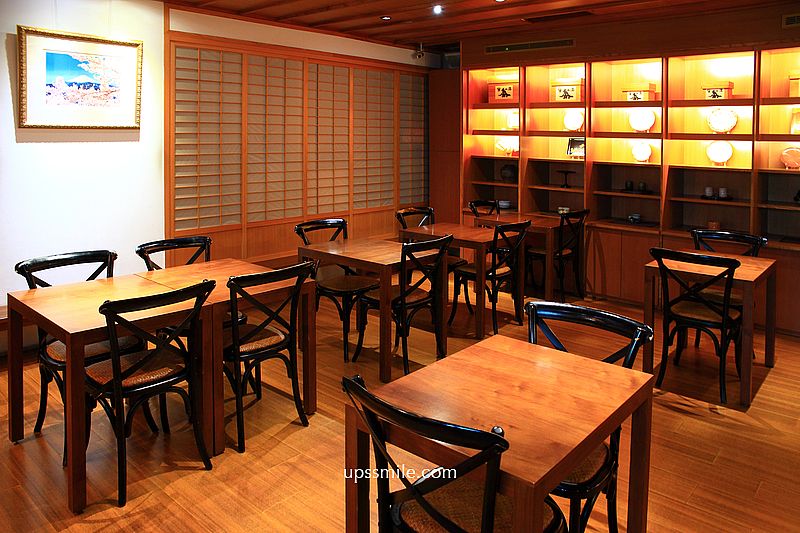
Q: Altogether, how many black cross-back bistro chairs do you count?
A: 14